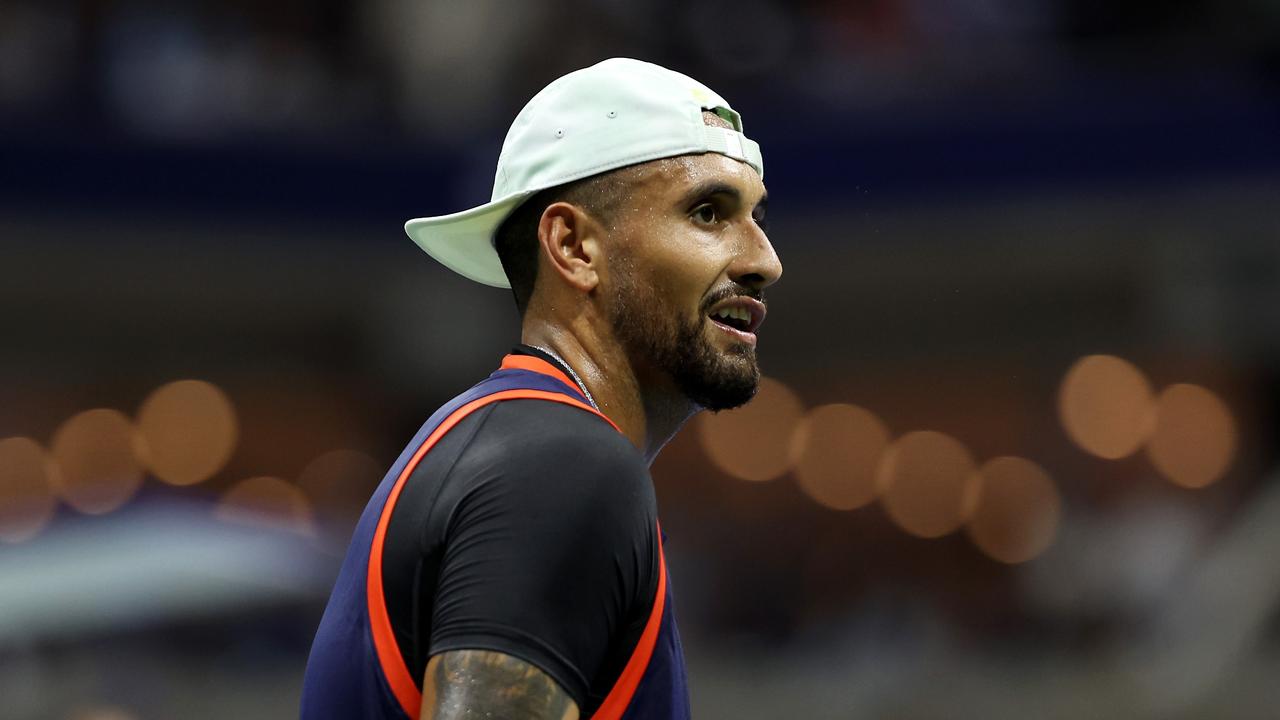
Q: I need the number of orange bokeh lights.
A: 11